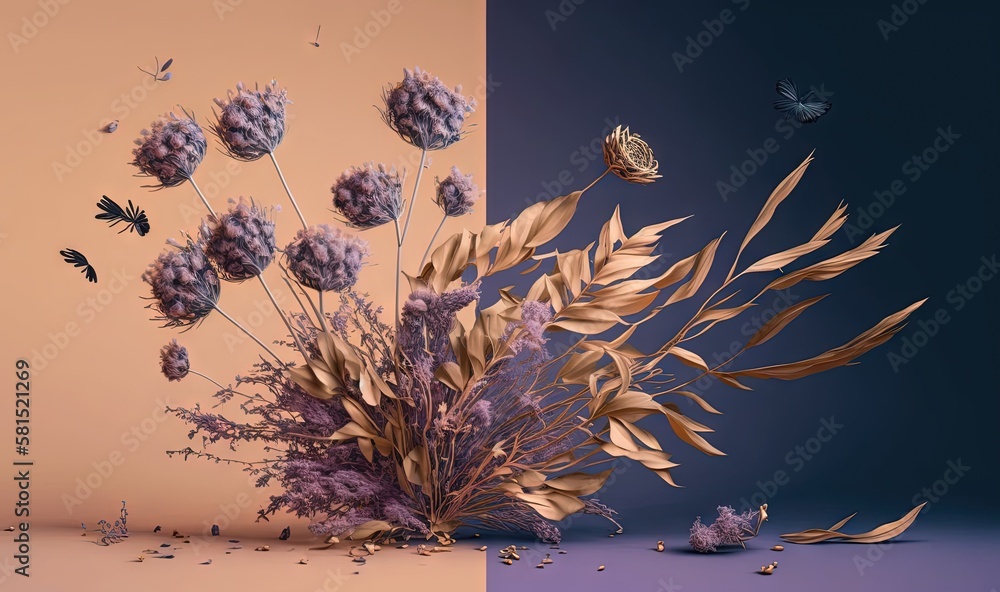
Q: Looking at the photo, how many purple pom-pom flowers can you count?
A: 9